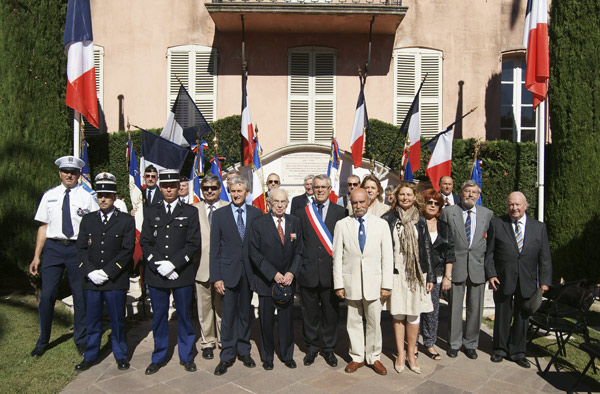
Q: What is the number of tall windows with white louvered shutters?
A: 4